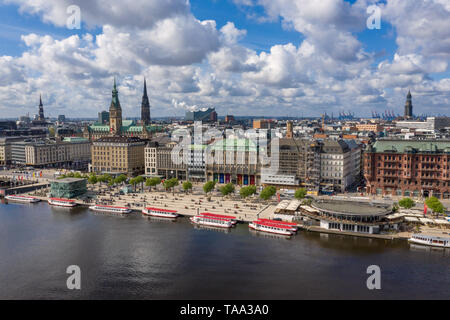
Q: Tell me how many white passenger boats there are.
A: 9